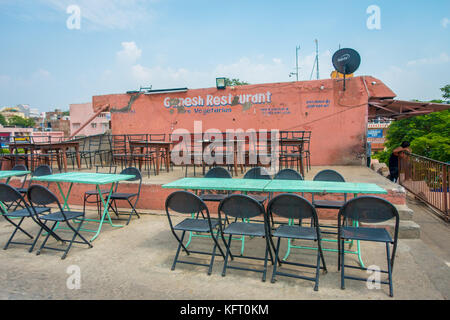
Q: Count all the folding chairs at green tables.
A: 13